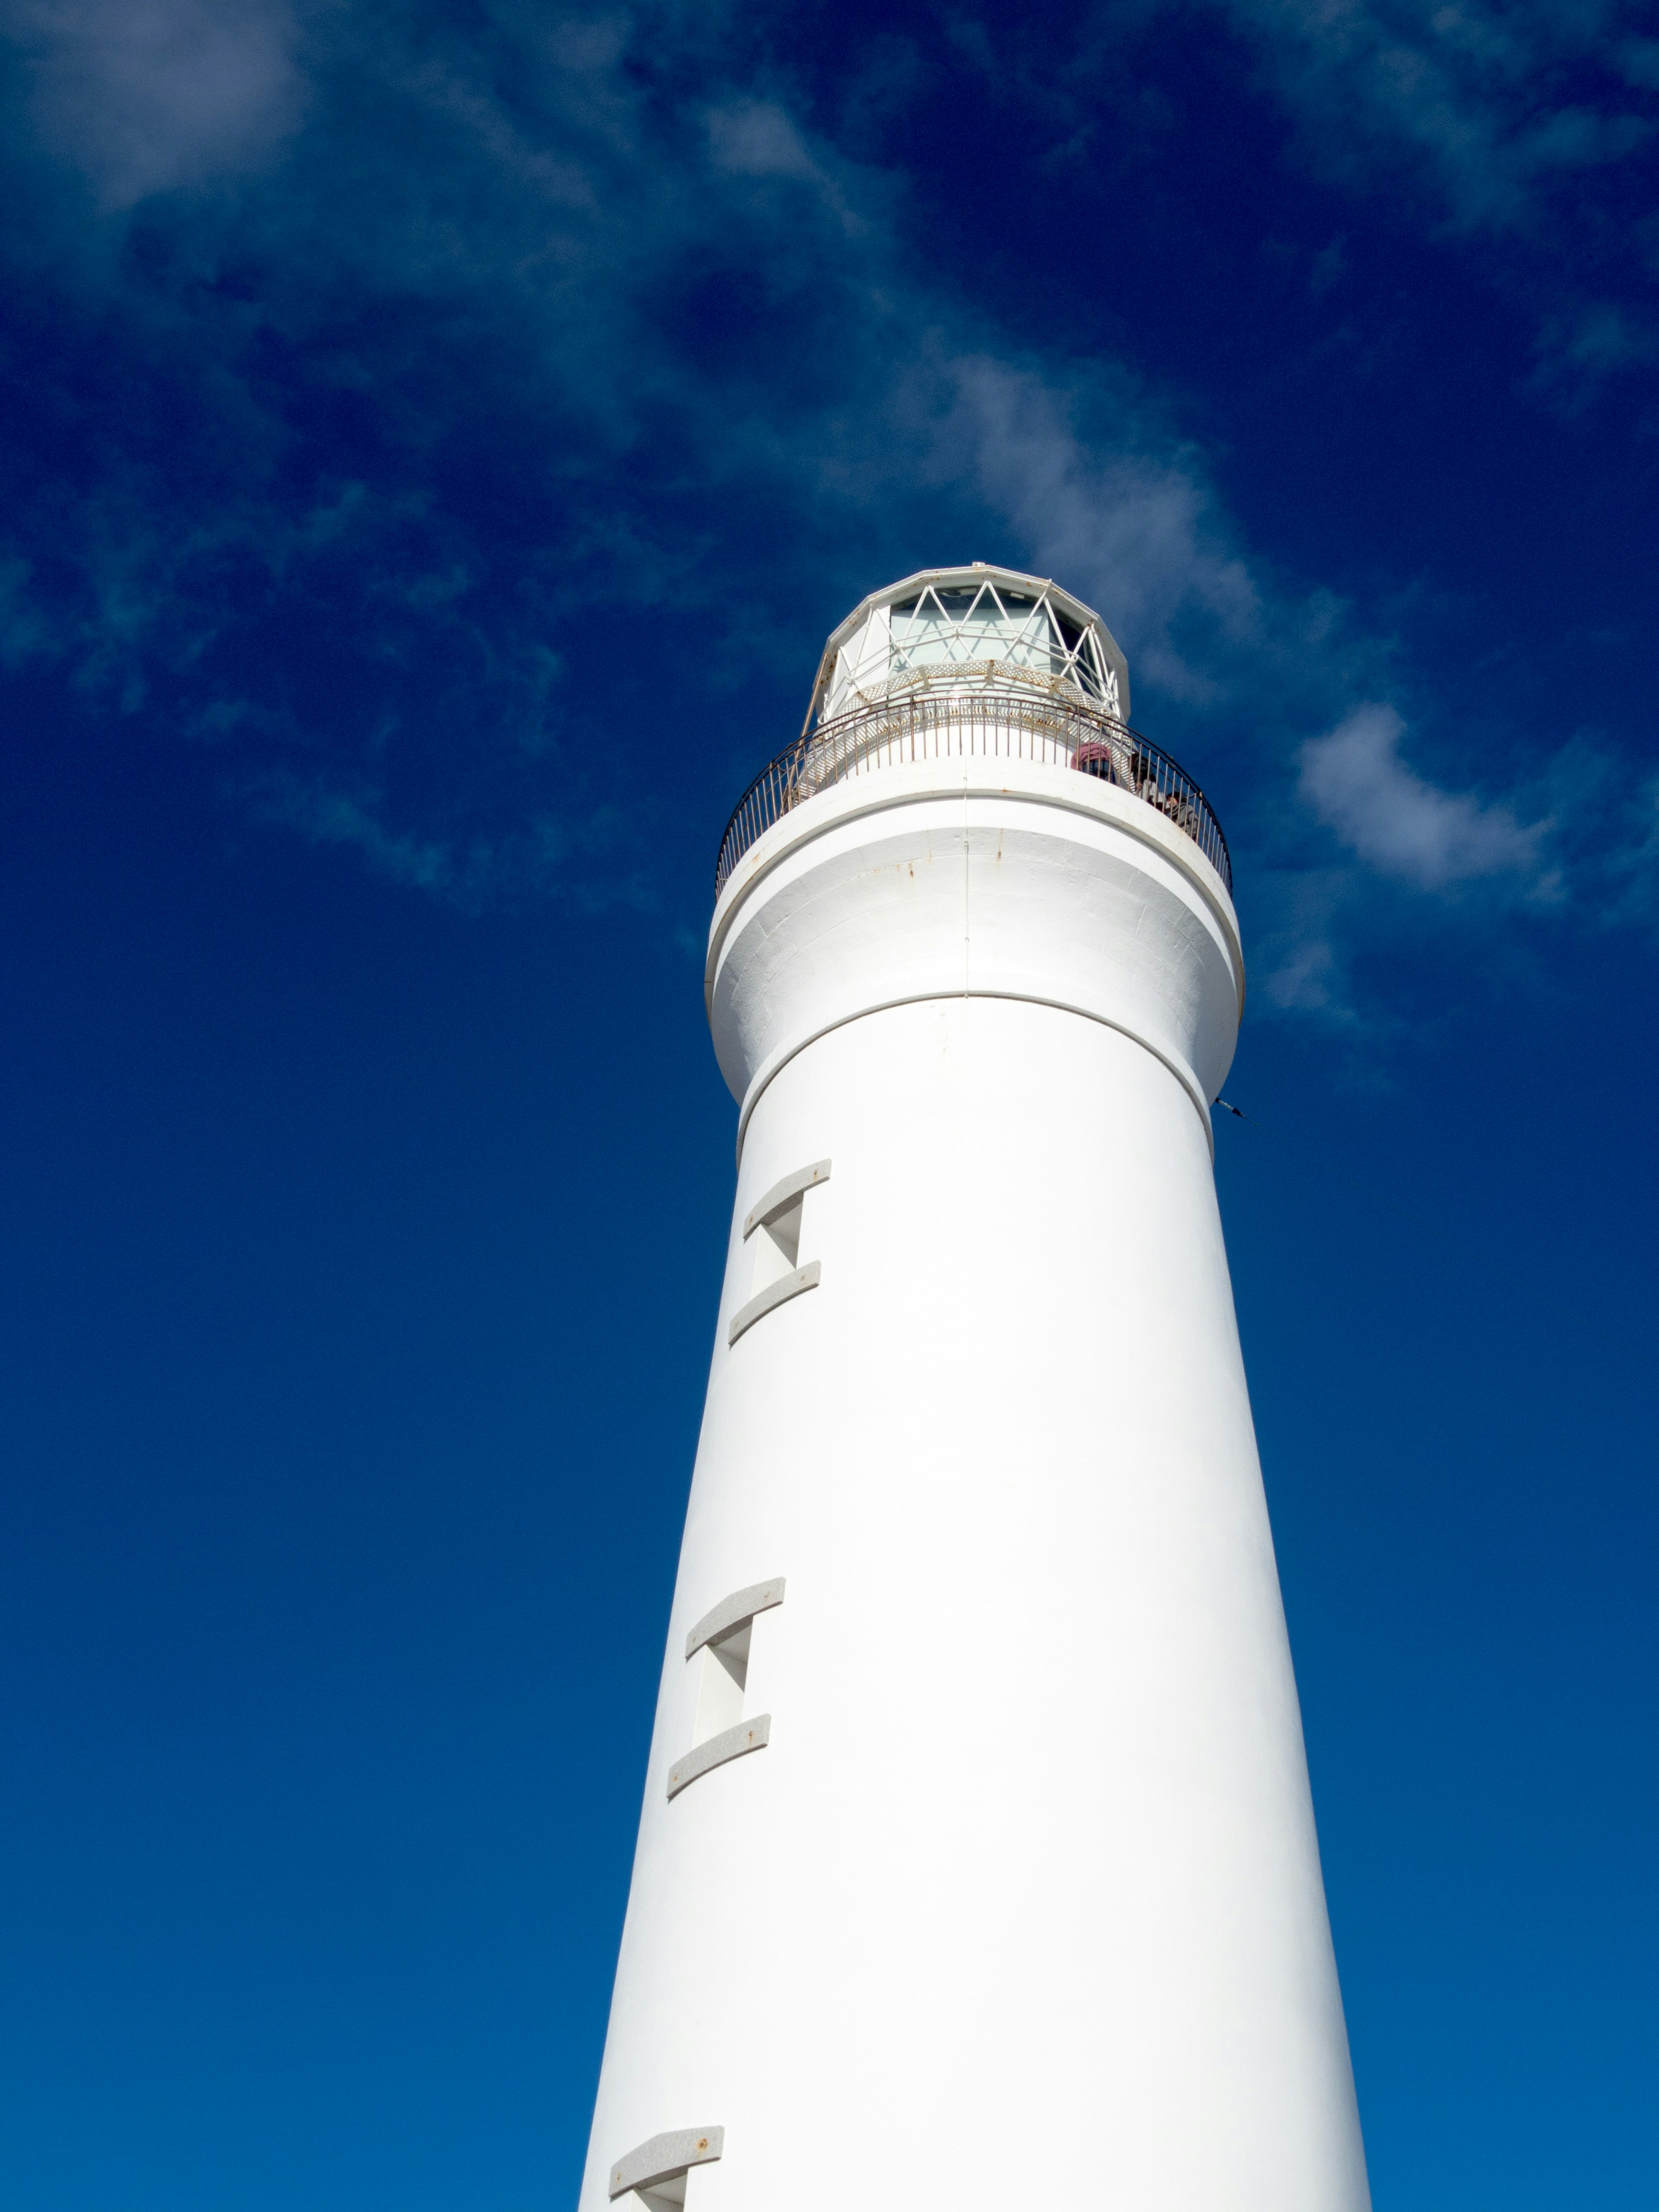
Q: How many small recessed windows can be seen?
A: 3